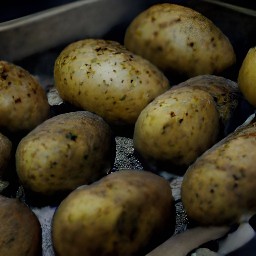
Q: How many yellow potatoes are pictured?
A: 11